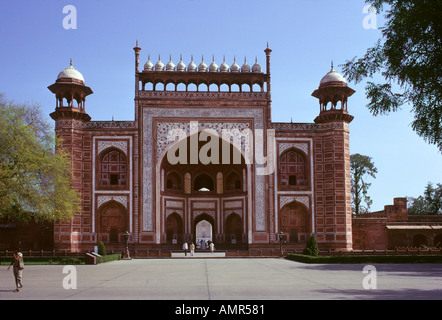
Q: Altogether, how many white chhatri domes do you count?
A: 13